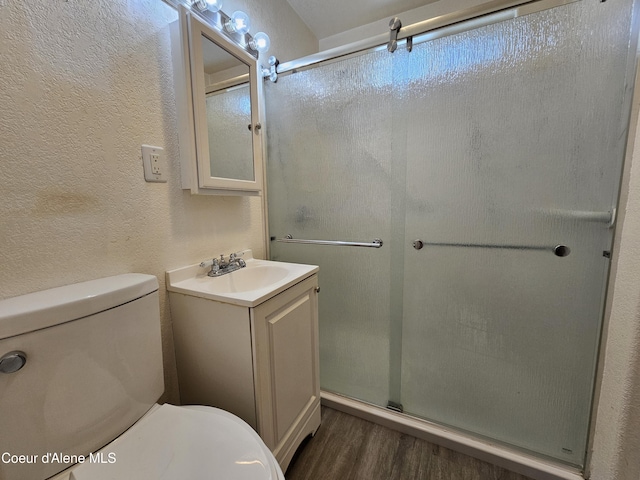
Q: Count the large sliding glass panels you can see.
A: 2